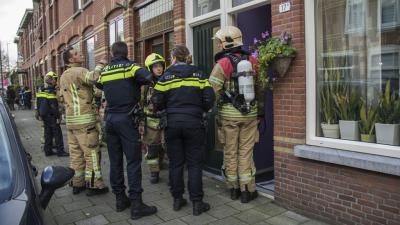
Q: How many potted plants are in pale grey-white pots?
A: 3